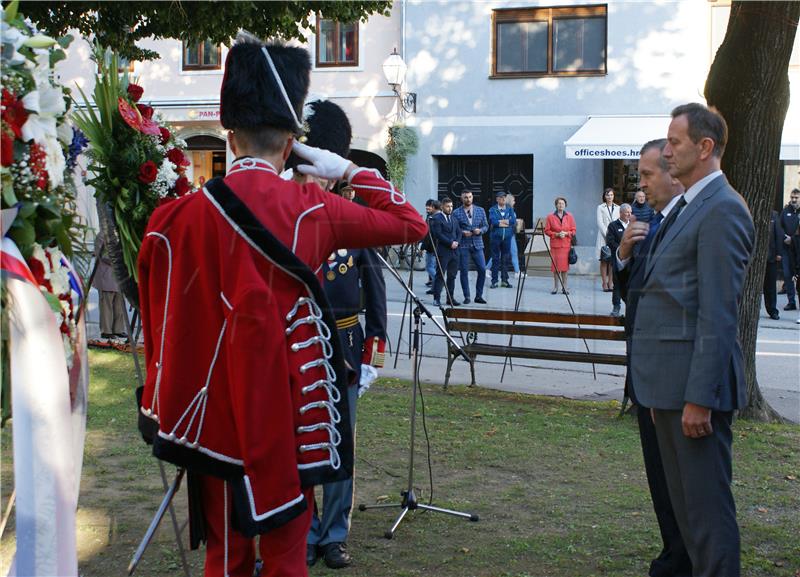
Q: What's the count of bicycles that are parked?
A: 1